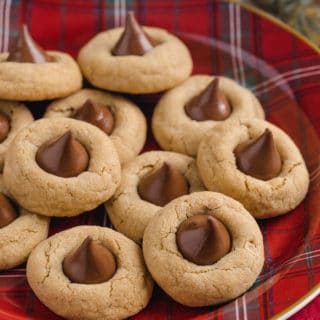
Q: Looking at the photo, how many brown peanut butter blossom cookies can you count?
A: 11